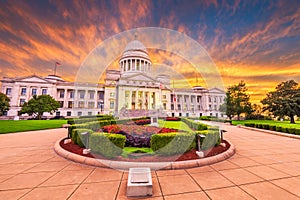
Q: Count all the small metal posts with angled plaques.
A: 4